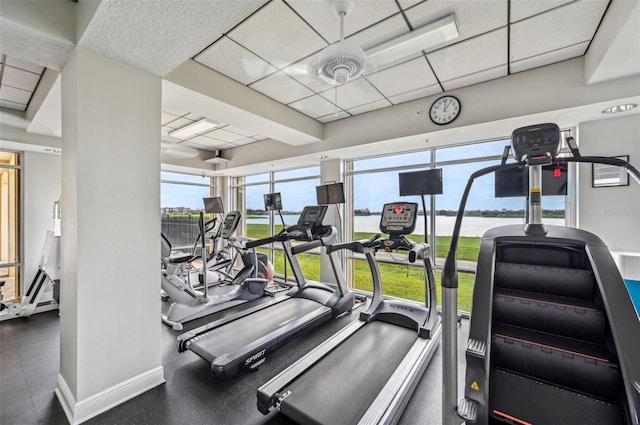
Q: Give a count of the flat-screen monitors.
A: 5